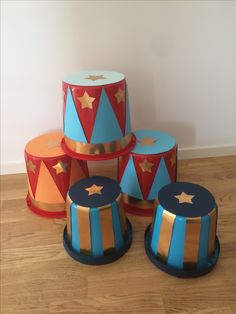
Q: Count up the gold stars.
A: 11